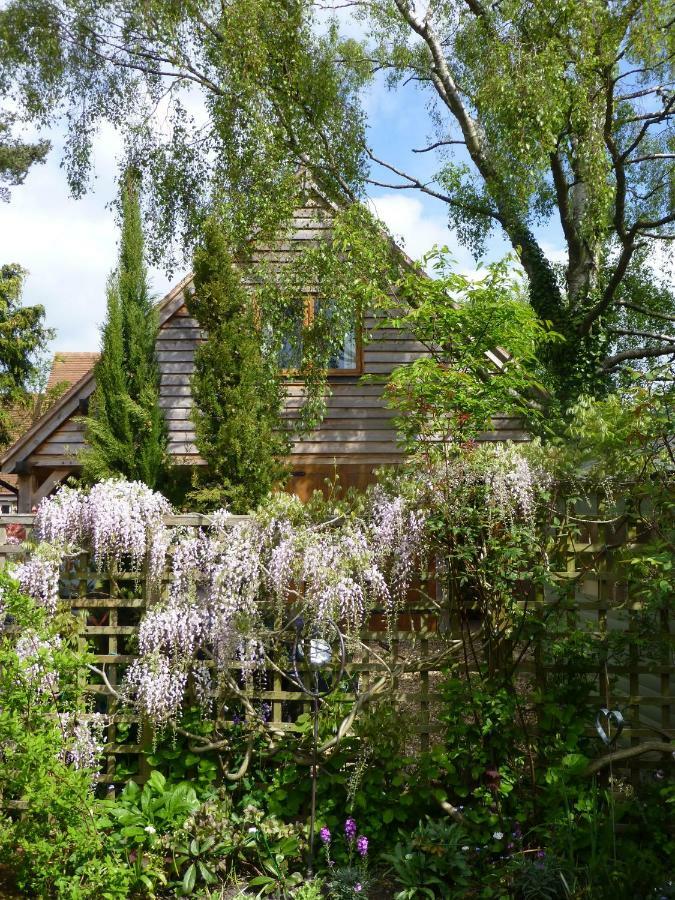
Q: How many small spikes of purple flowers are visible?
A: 3